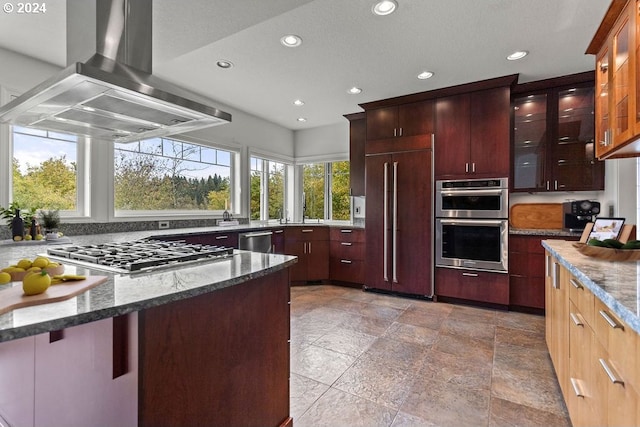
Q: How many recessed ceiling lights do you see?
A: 8